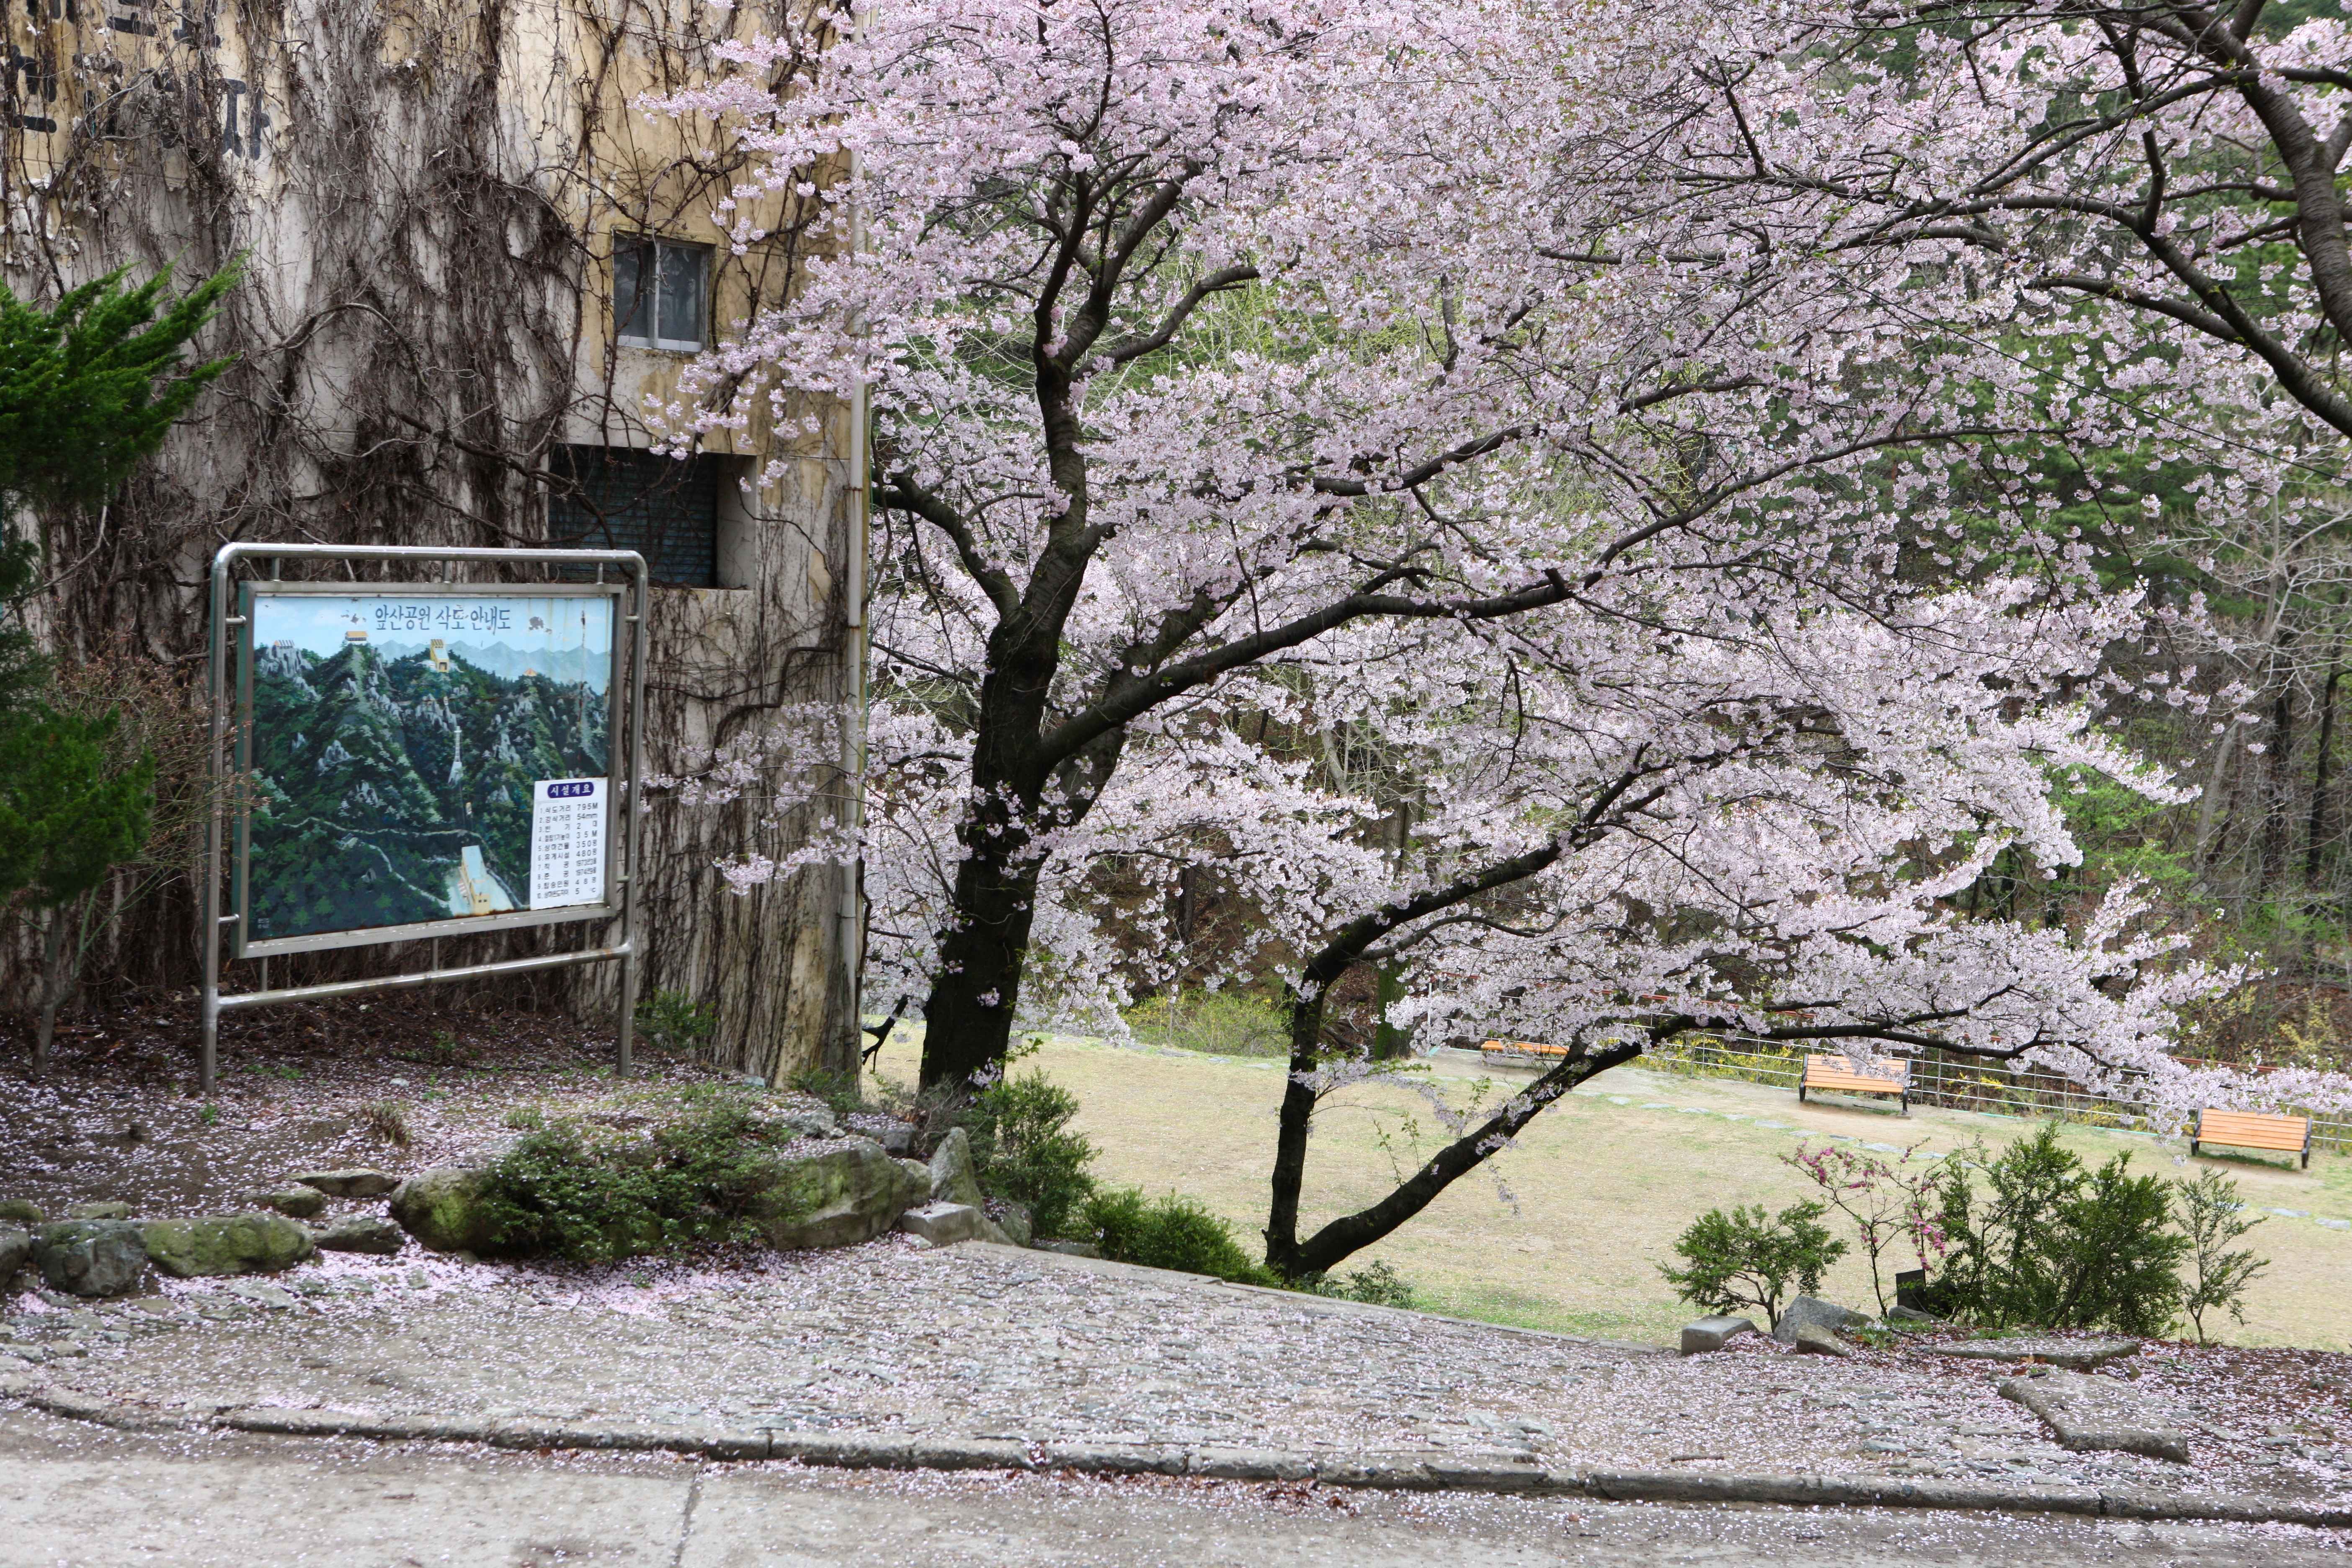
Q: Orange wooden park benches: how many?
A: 3